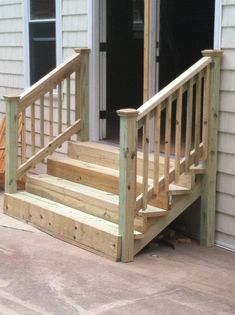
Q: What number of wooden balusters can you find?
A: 14